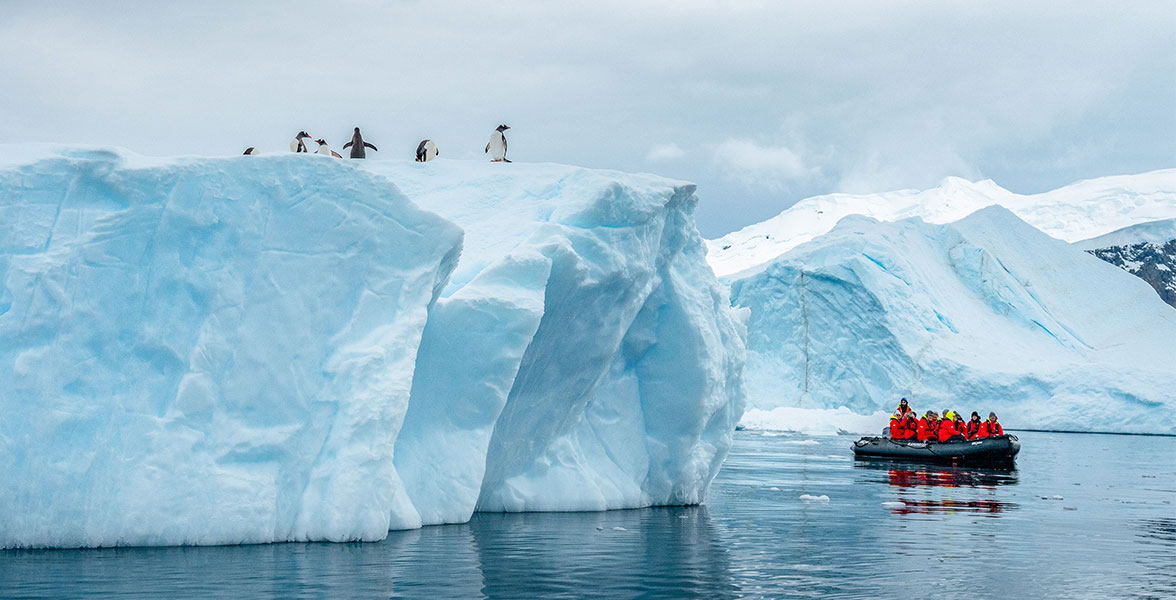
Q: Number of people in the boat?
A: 10